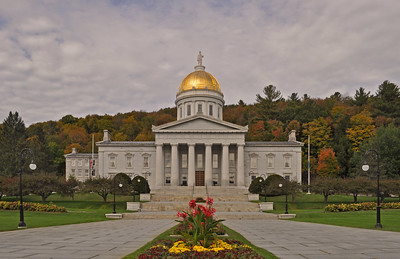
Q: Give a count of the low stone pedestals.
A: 6